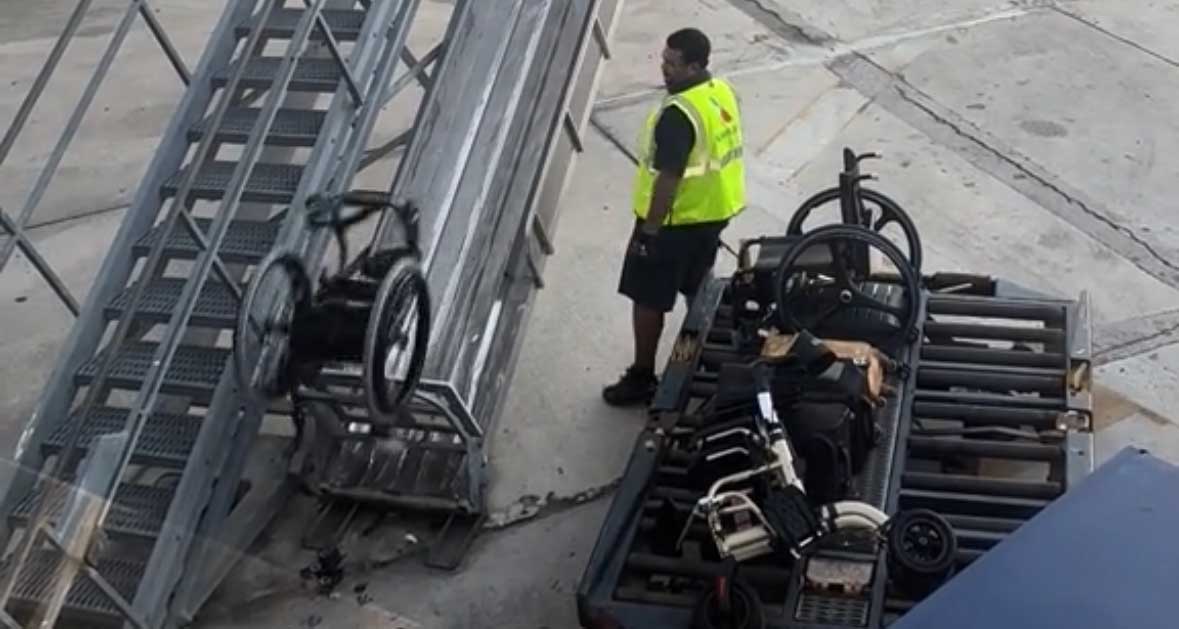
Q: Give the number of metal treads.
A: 10